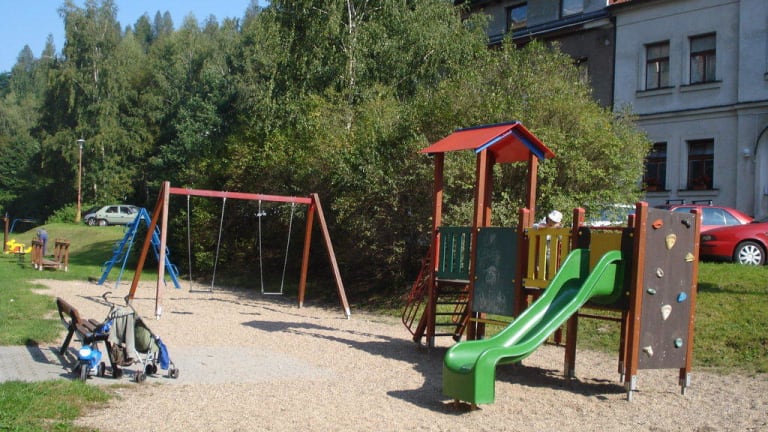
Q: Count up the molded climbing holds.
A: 10